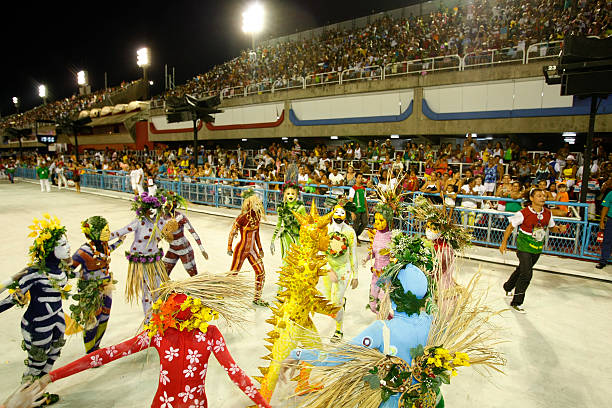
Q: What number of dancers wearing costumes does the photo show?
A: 12